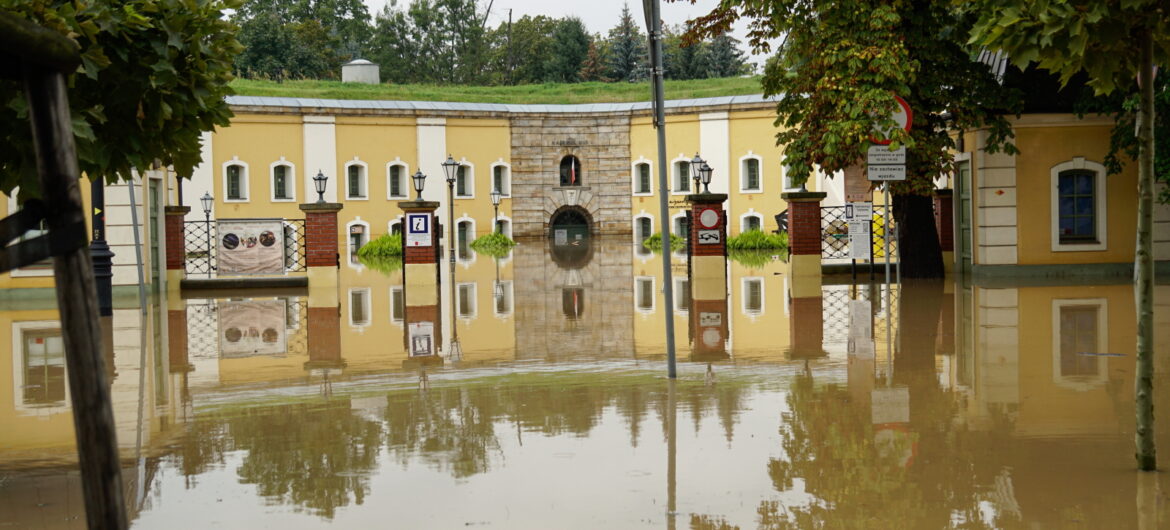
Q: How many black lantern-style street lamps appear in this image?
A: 7